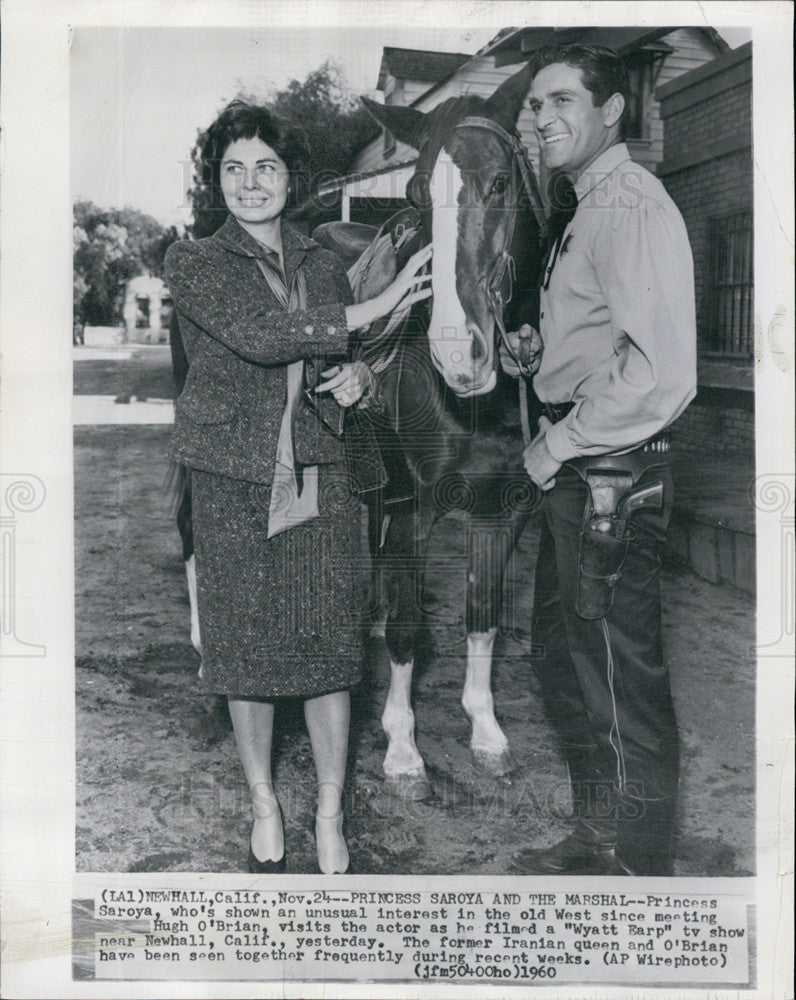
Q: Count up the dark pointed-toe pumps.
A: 2